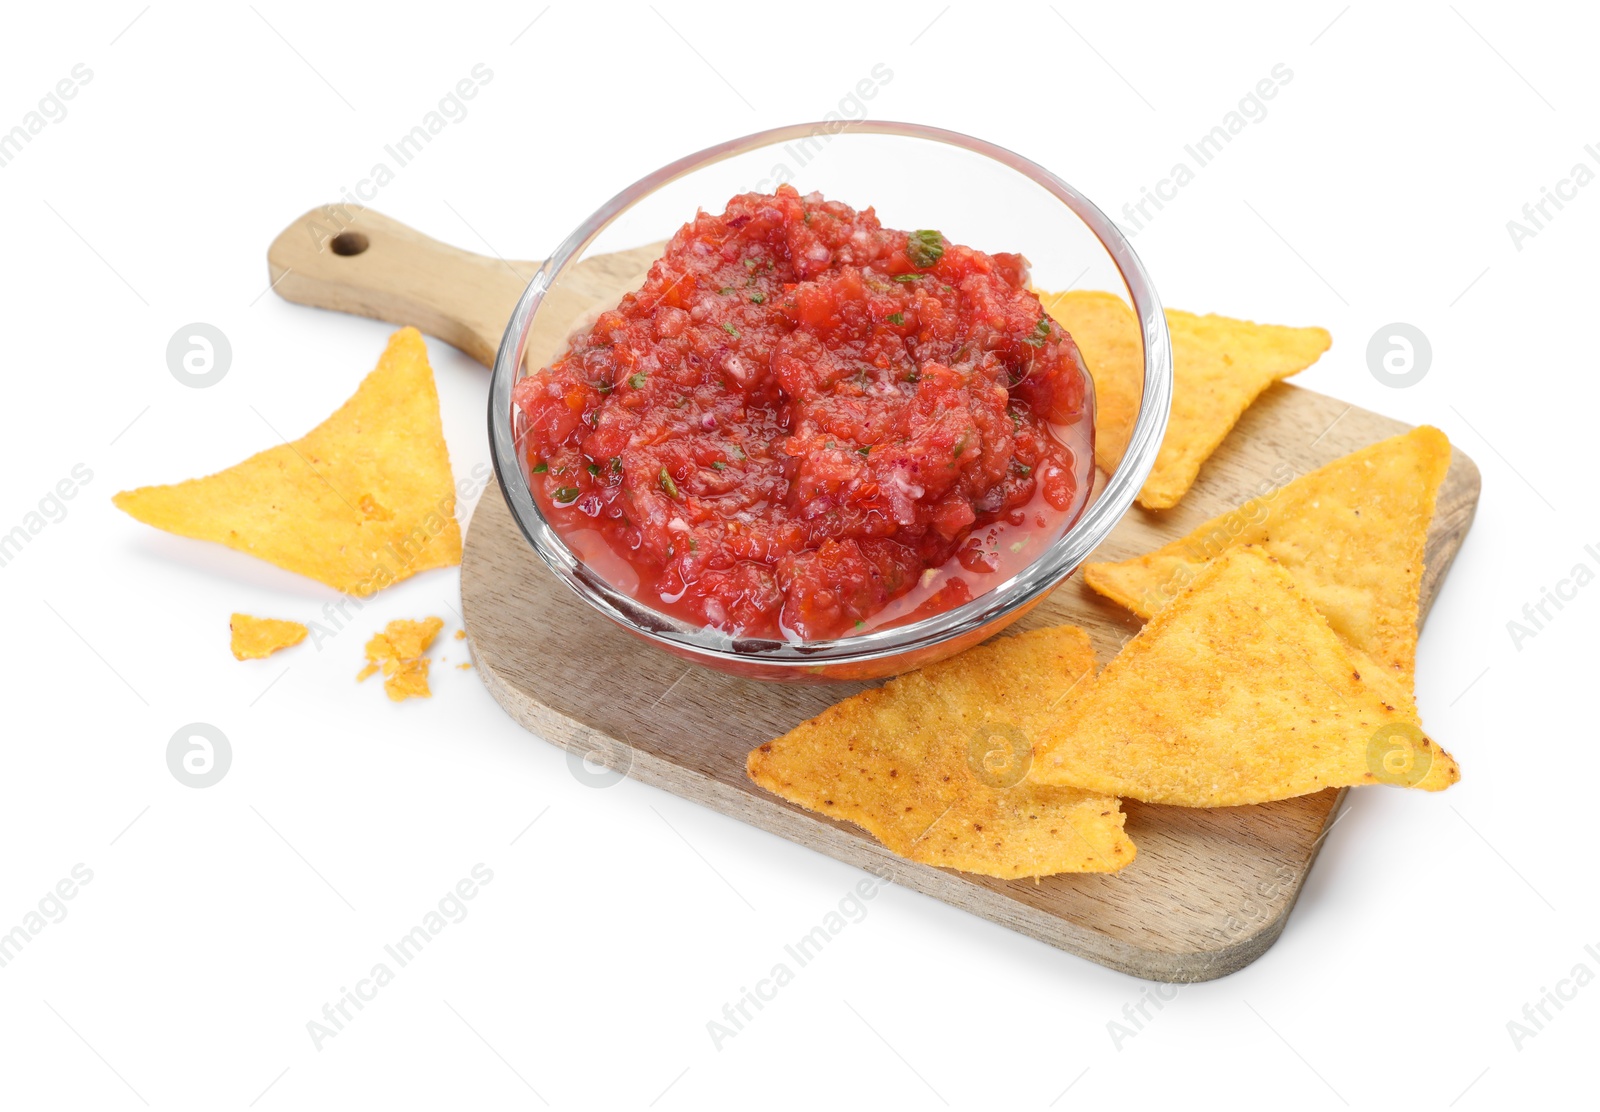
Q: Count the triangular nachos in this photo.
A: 5